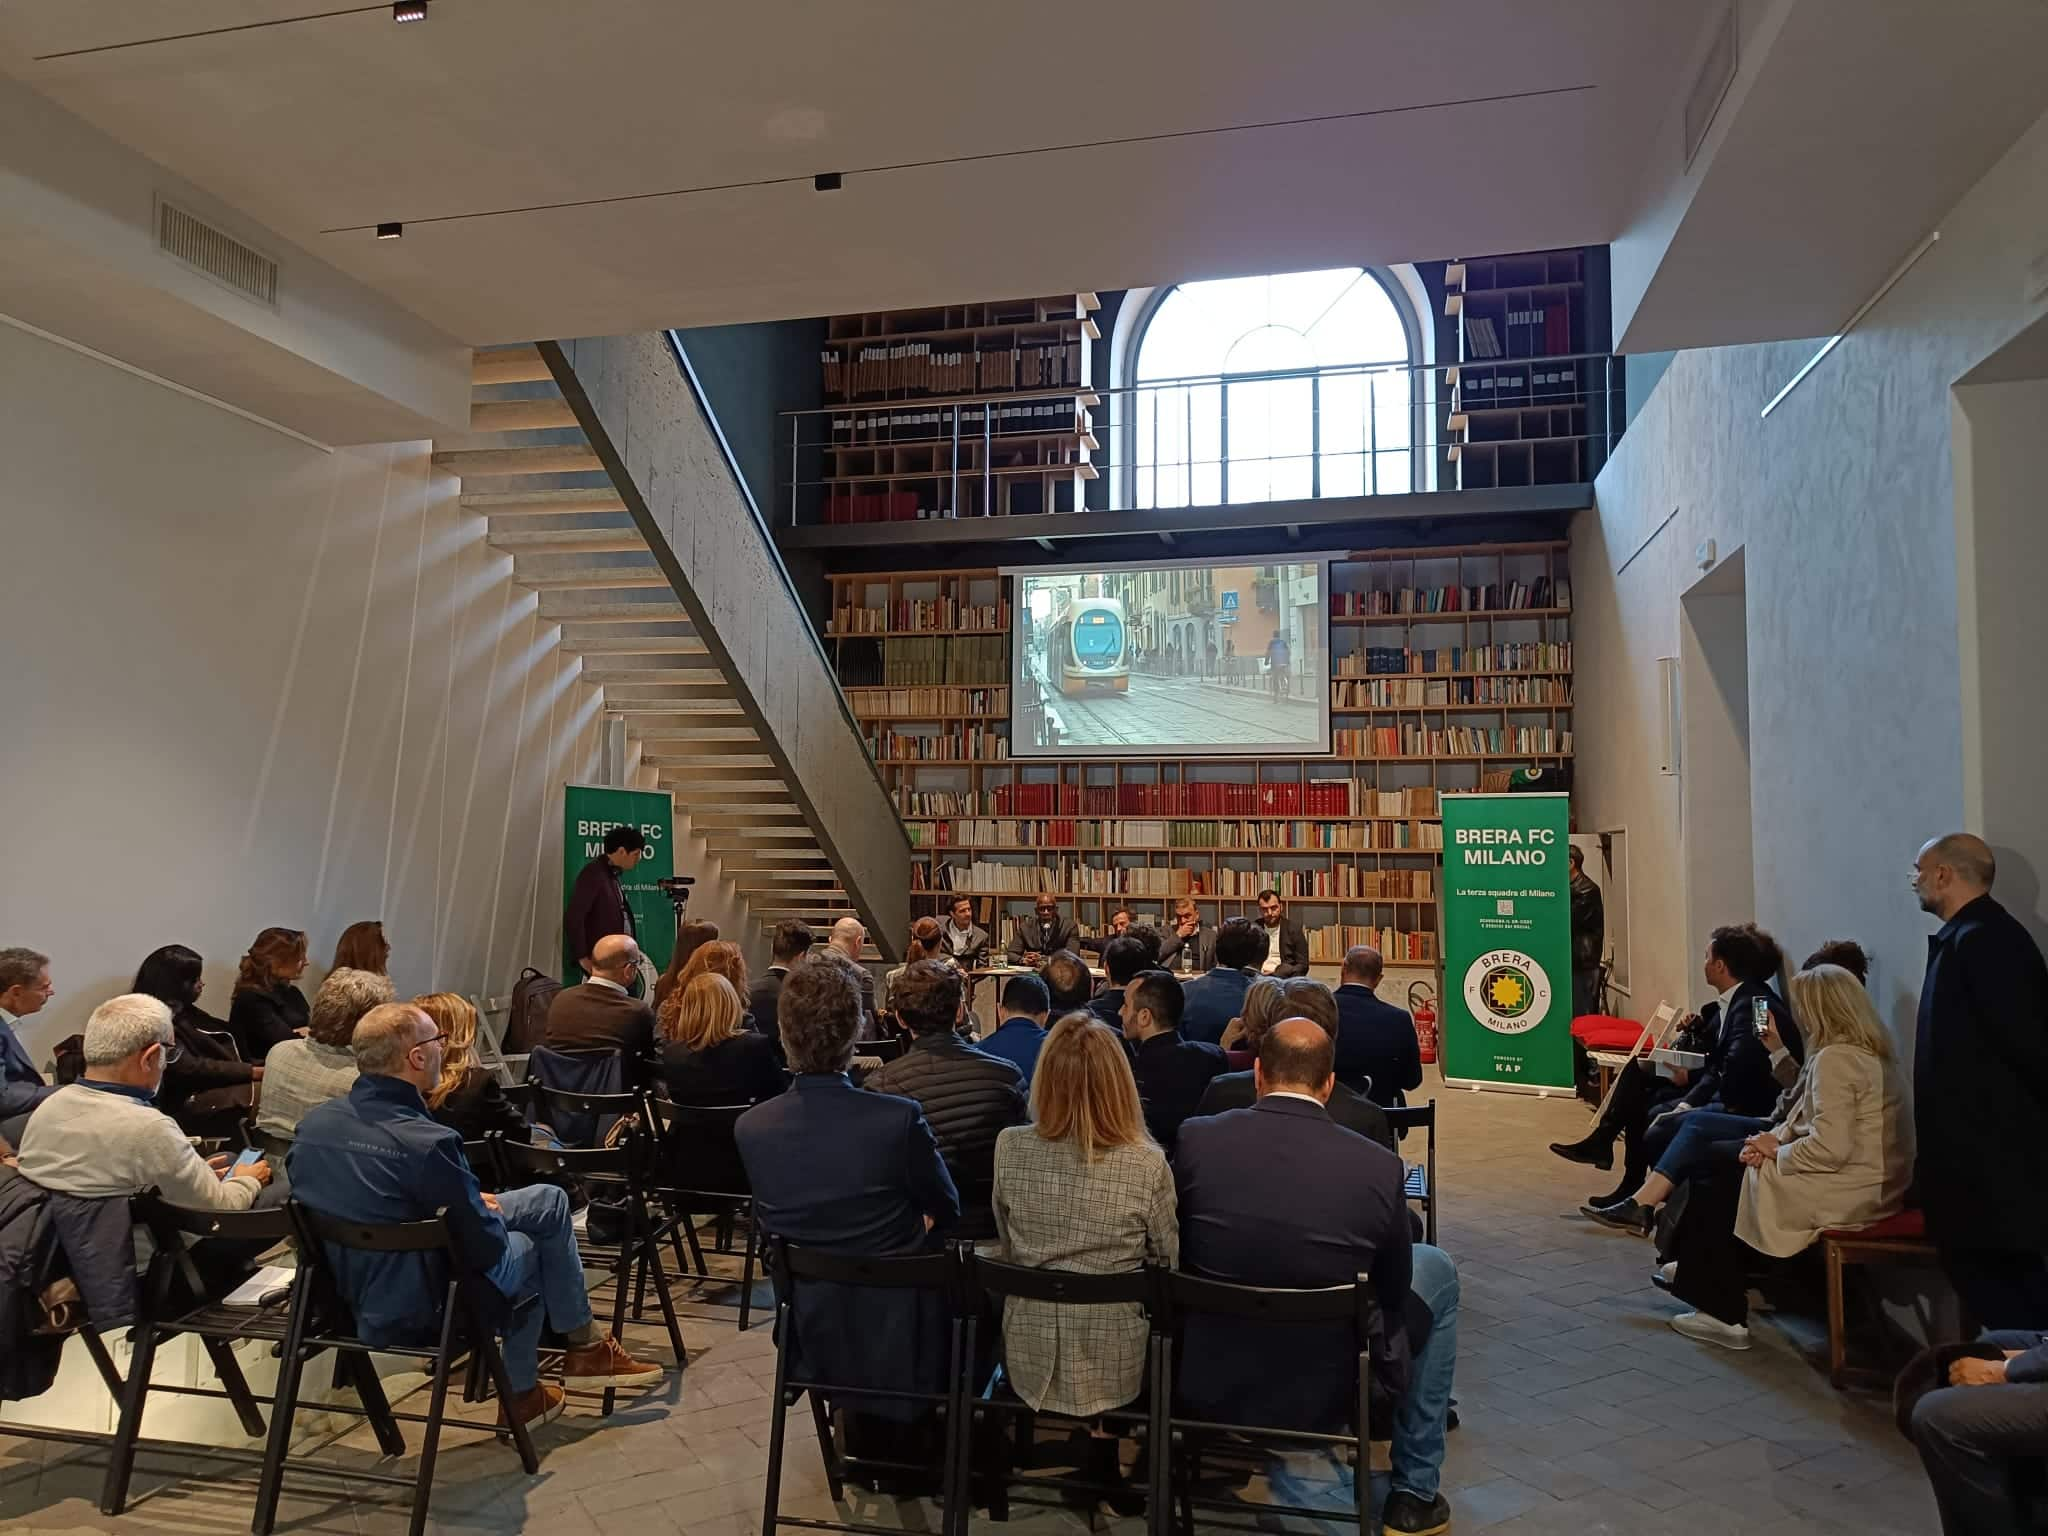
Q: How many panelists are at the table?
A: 5